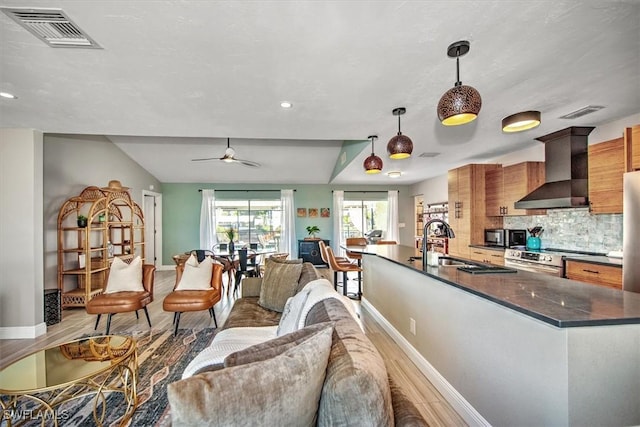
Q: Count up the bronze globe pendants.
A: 3